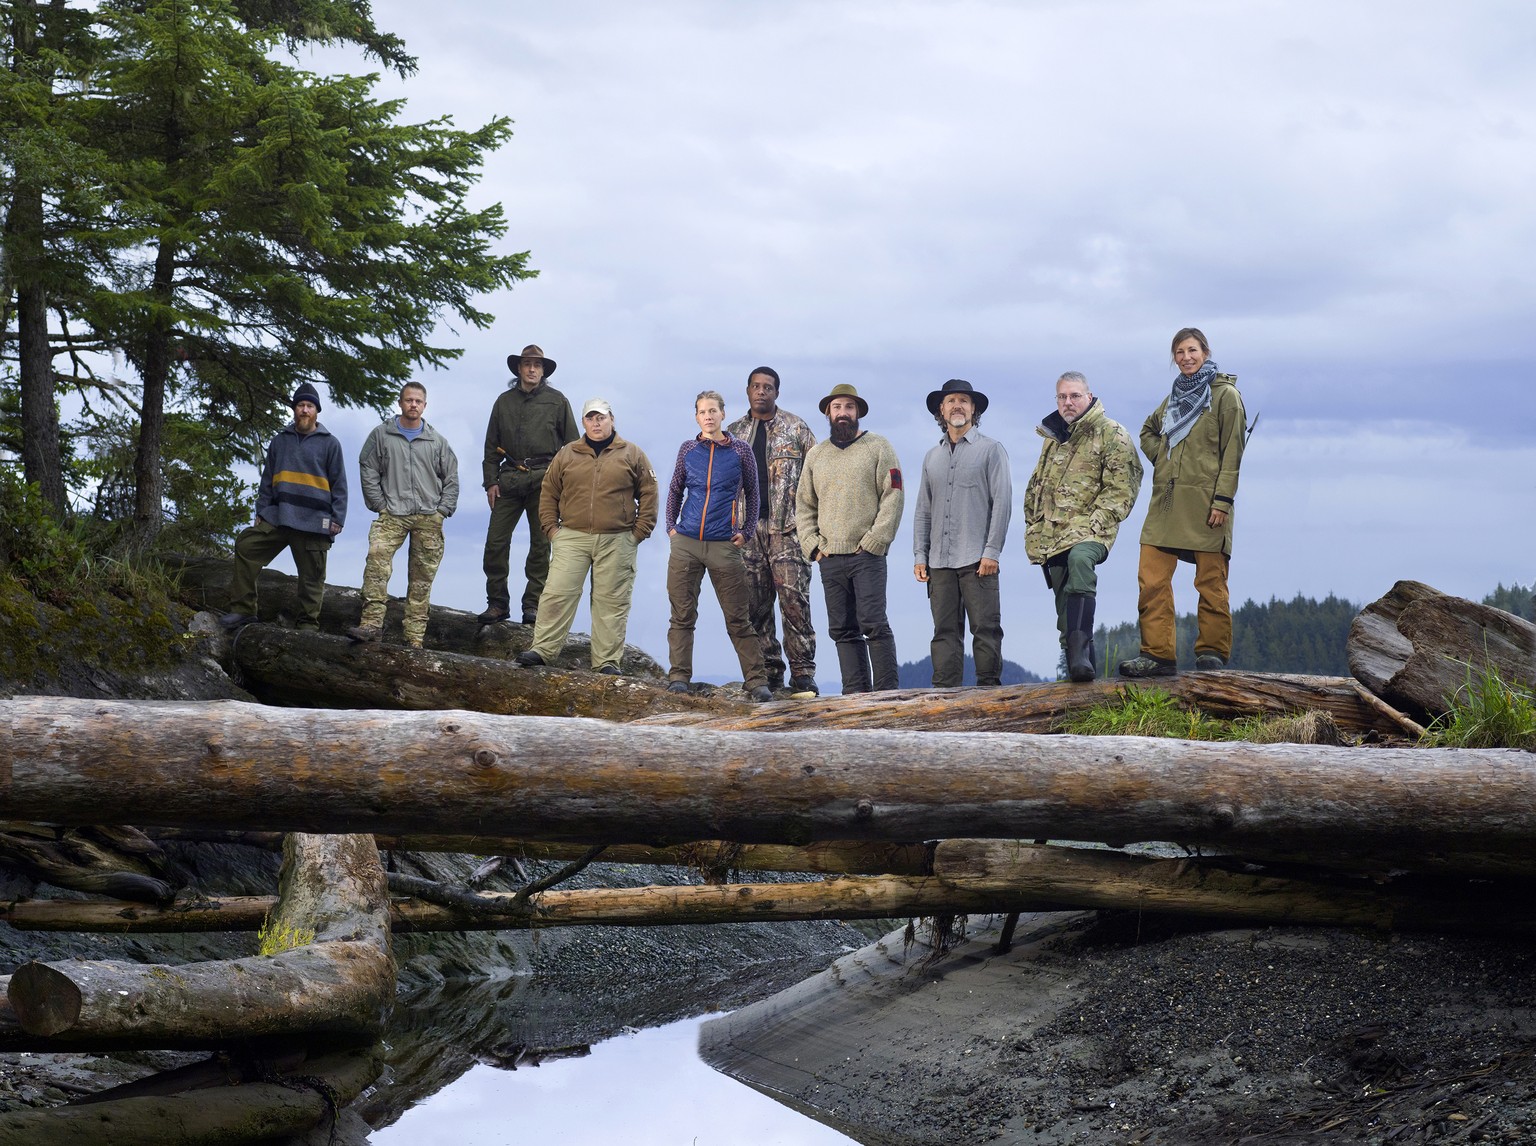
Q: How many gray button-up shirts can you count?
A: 1